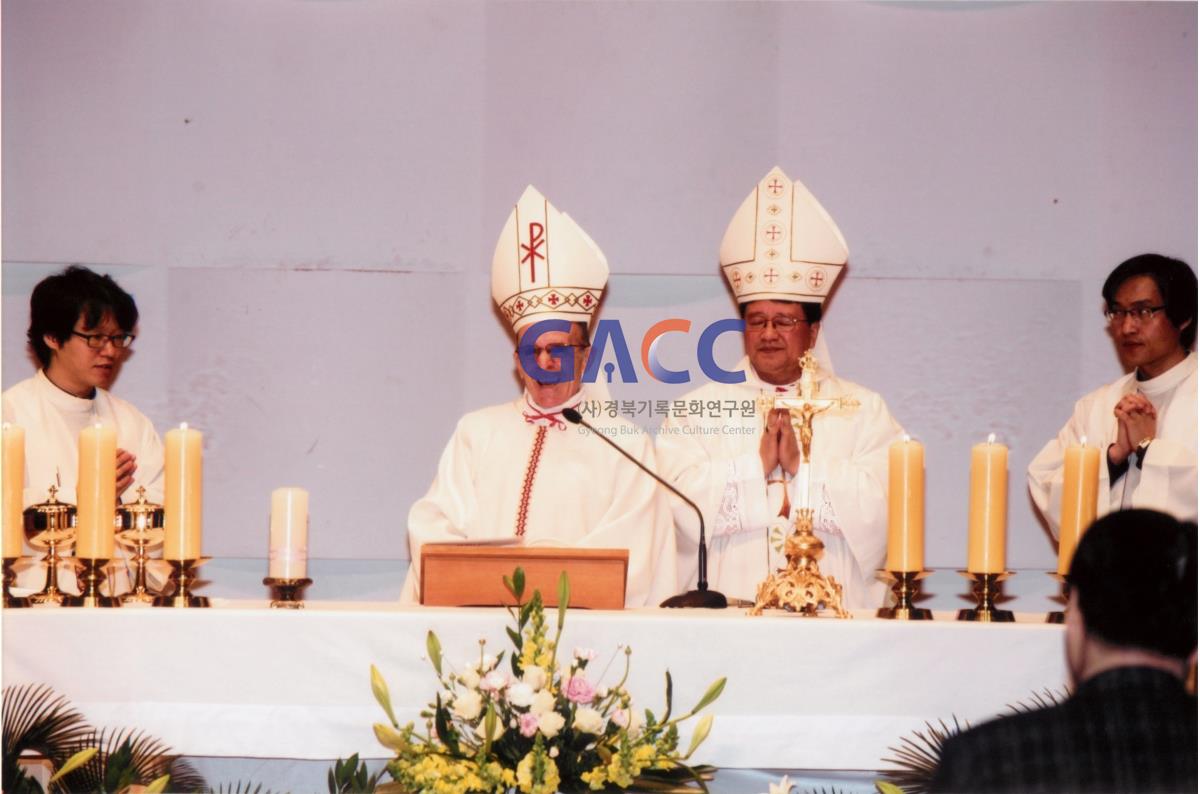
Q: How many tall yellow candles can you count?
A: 6